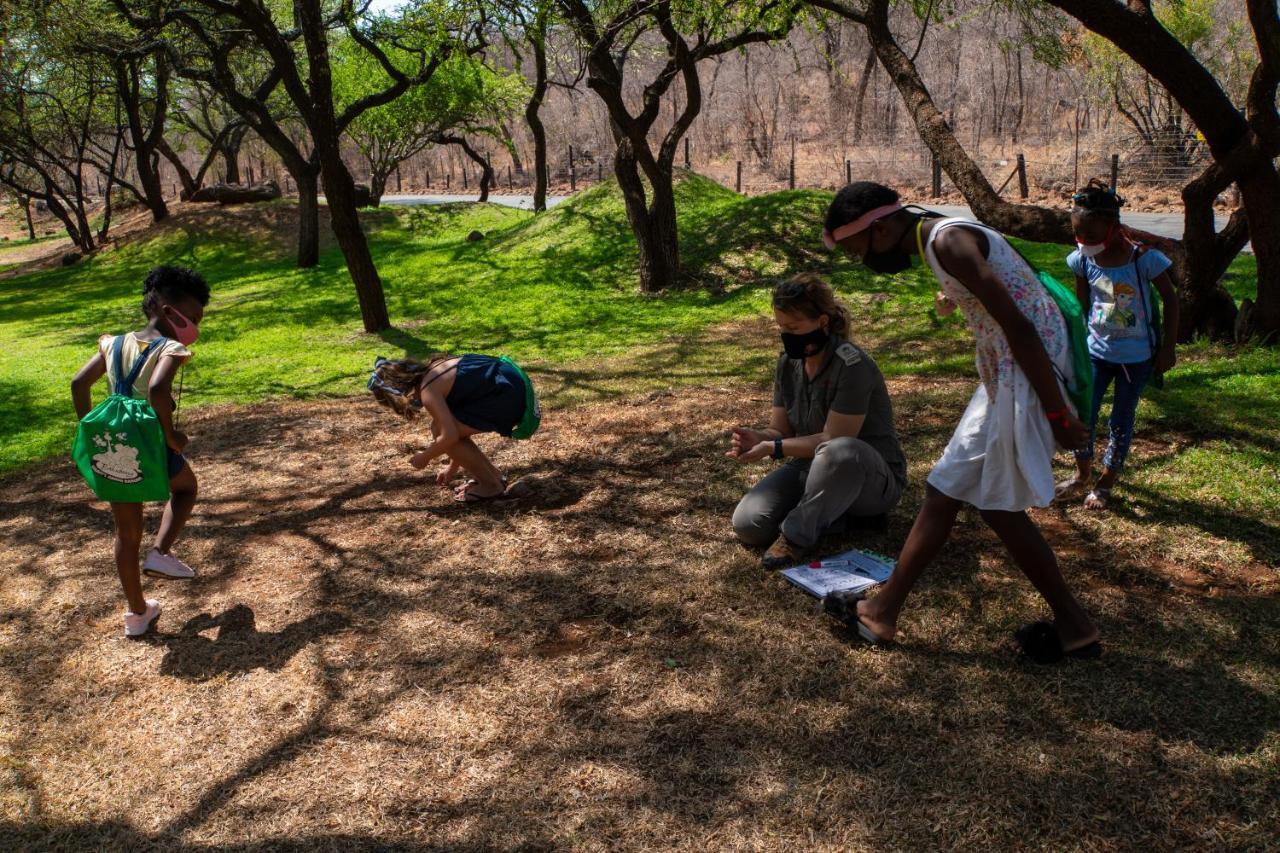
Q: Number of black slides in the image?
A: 2